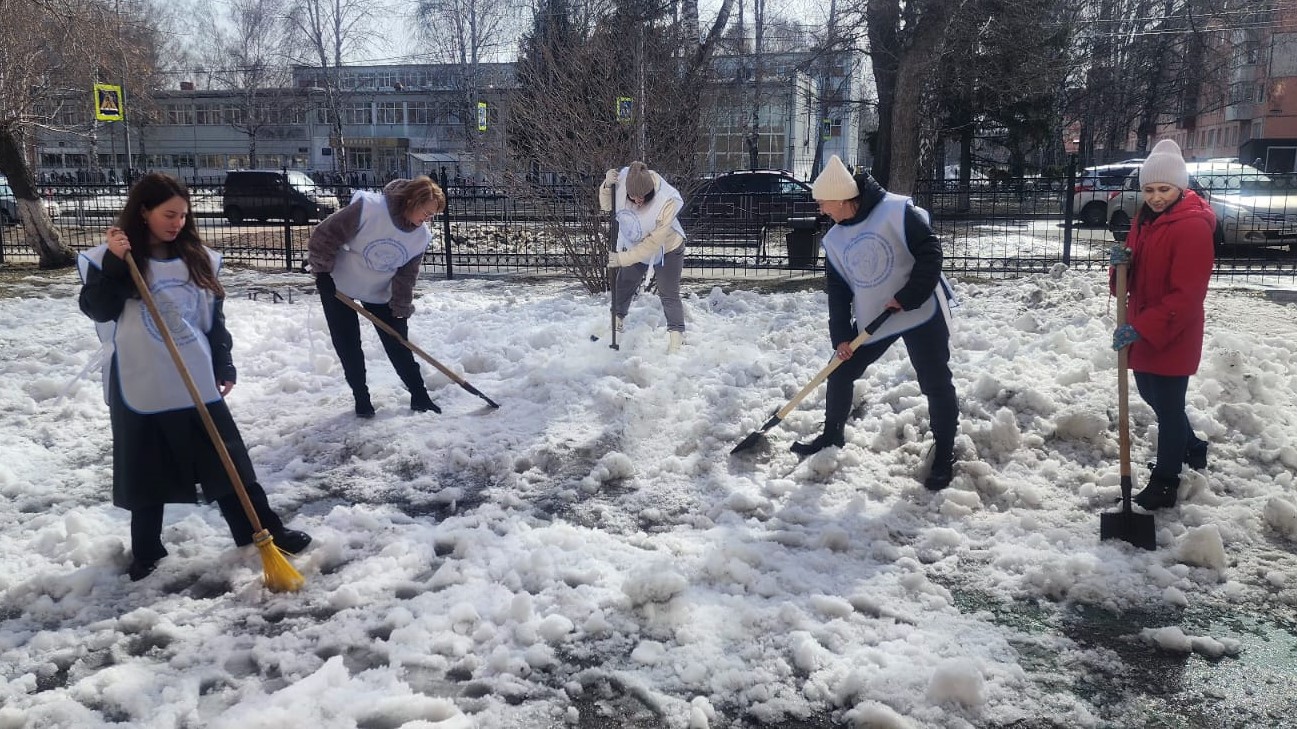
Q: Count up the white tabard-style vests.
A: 4